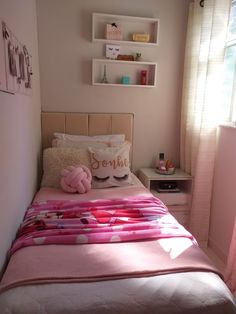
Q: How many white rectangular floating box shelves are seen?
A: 2